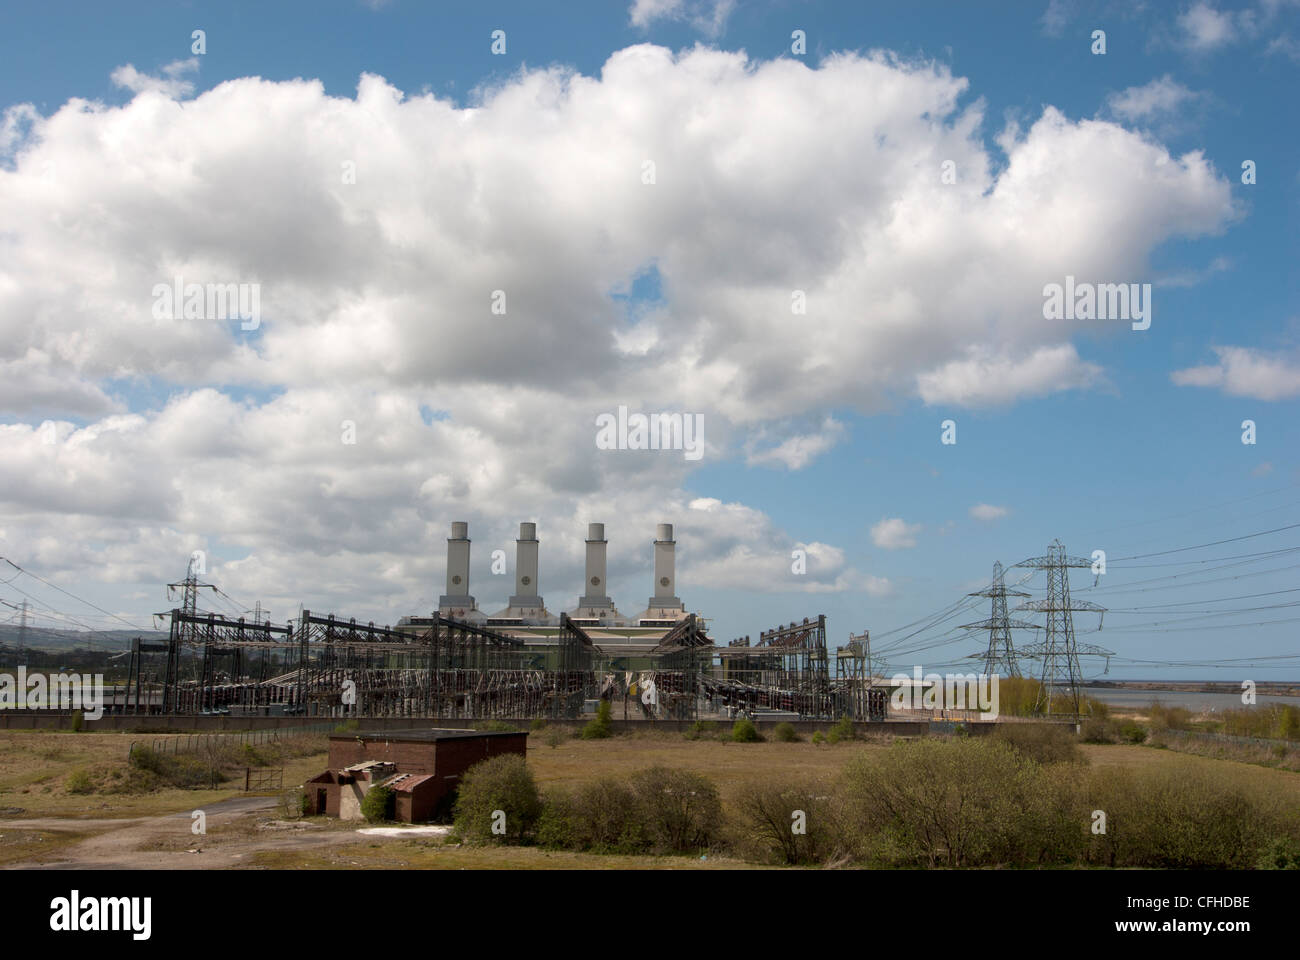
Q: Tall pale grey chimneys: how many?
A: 4